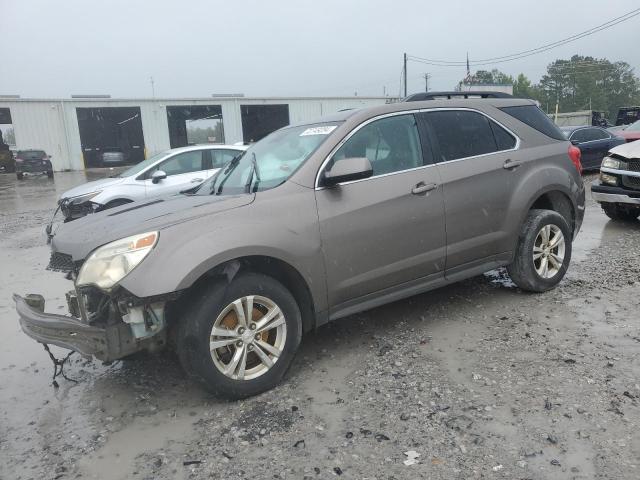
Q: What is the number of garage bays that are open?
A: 4